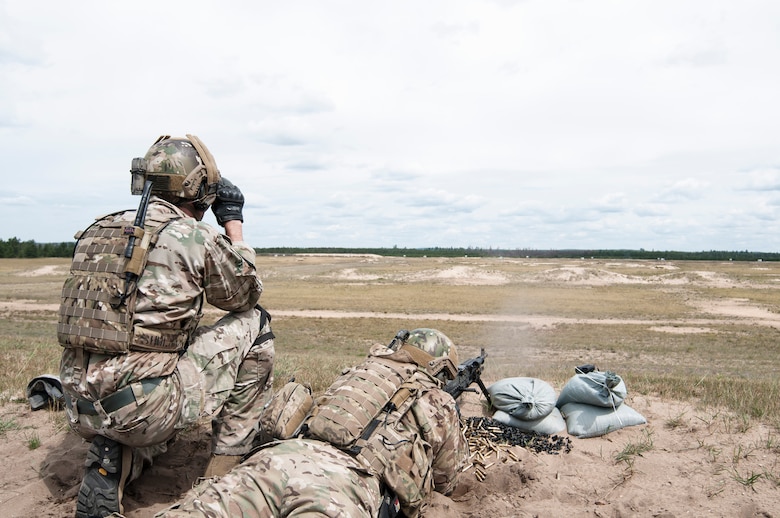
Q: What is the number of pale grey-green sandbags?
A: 4